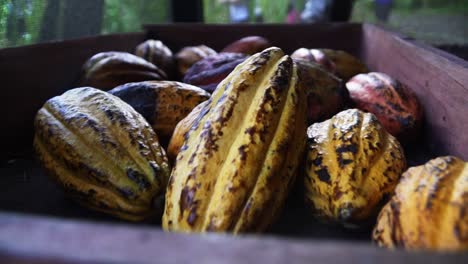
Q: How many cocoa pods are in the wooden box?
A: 15